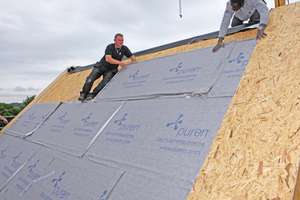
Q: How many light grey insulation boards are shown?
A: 8